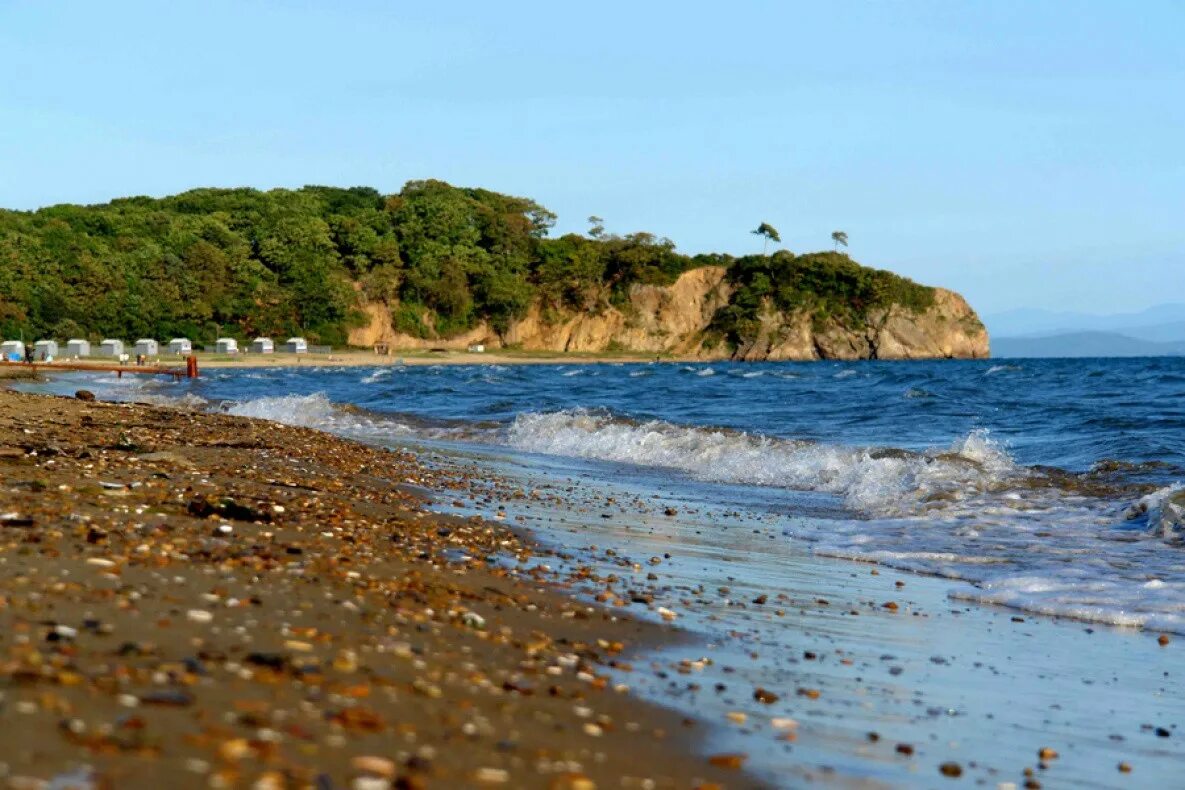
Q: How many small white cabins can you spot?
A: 9